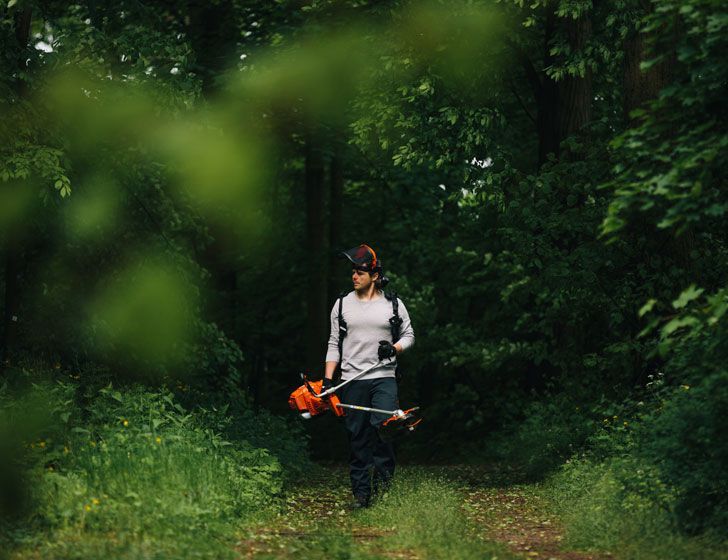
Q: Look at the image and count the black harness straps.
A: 2